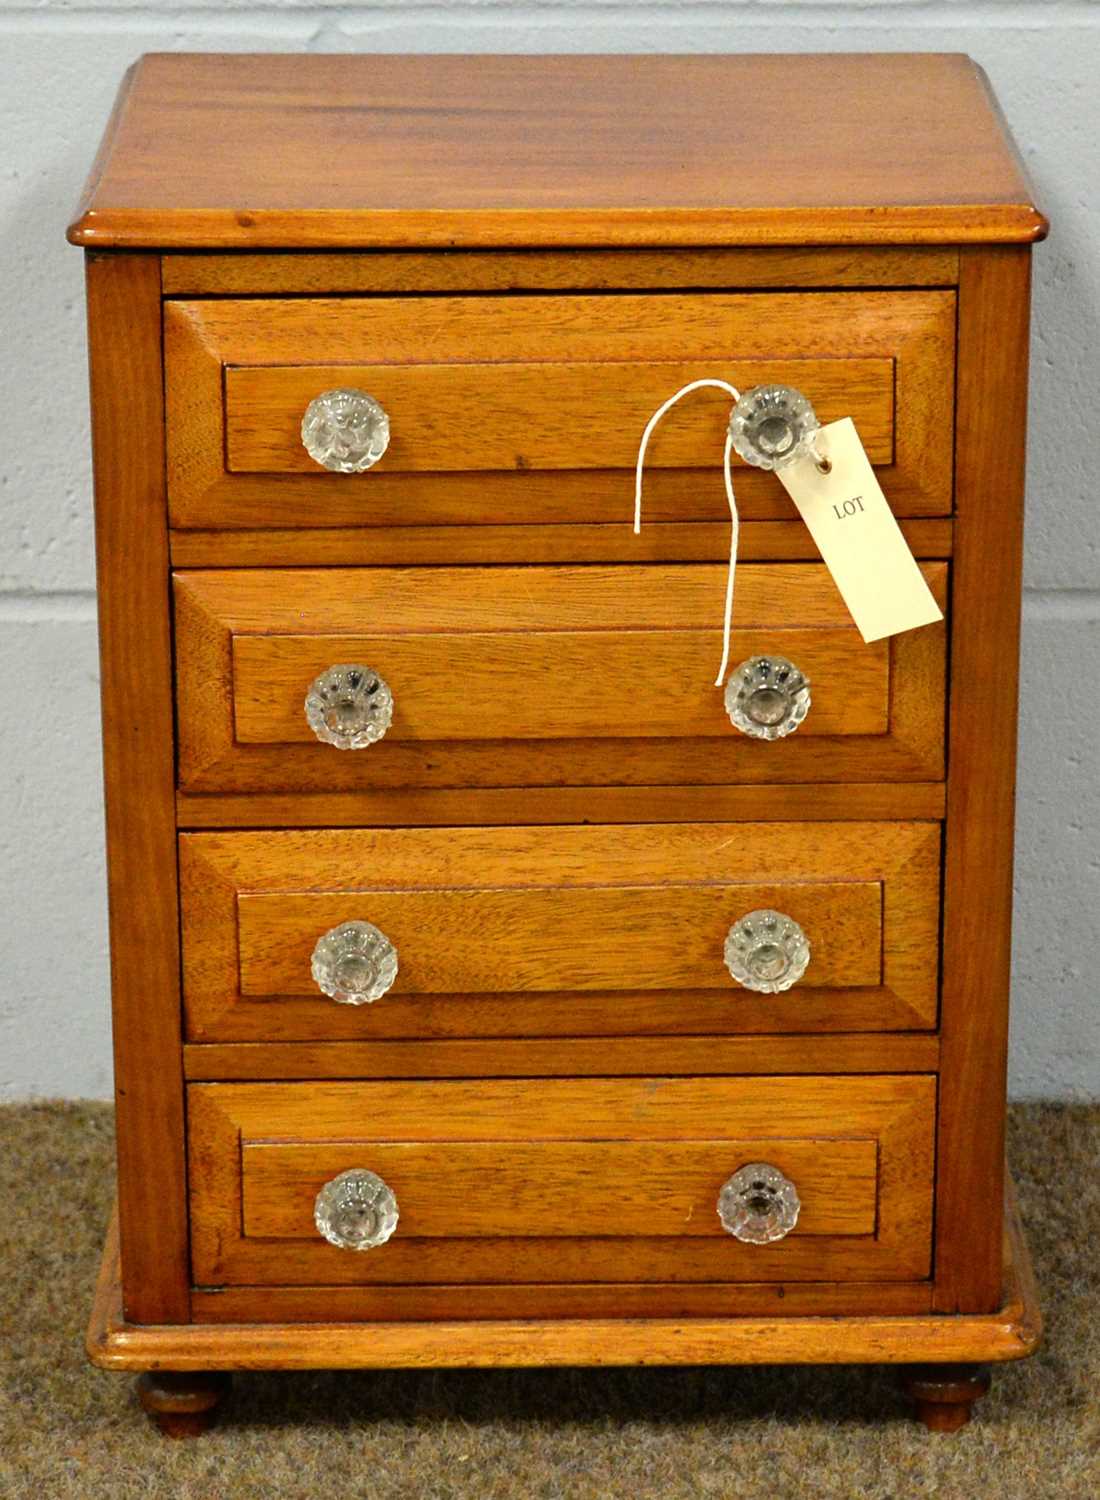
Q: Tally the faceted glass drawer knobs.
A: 8